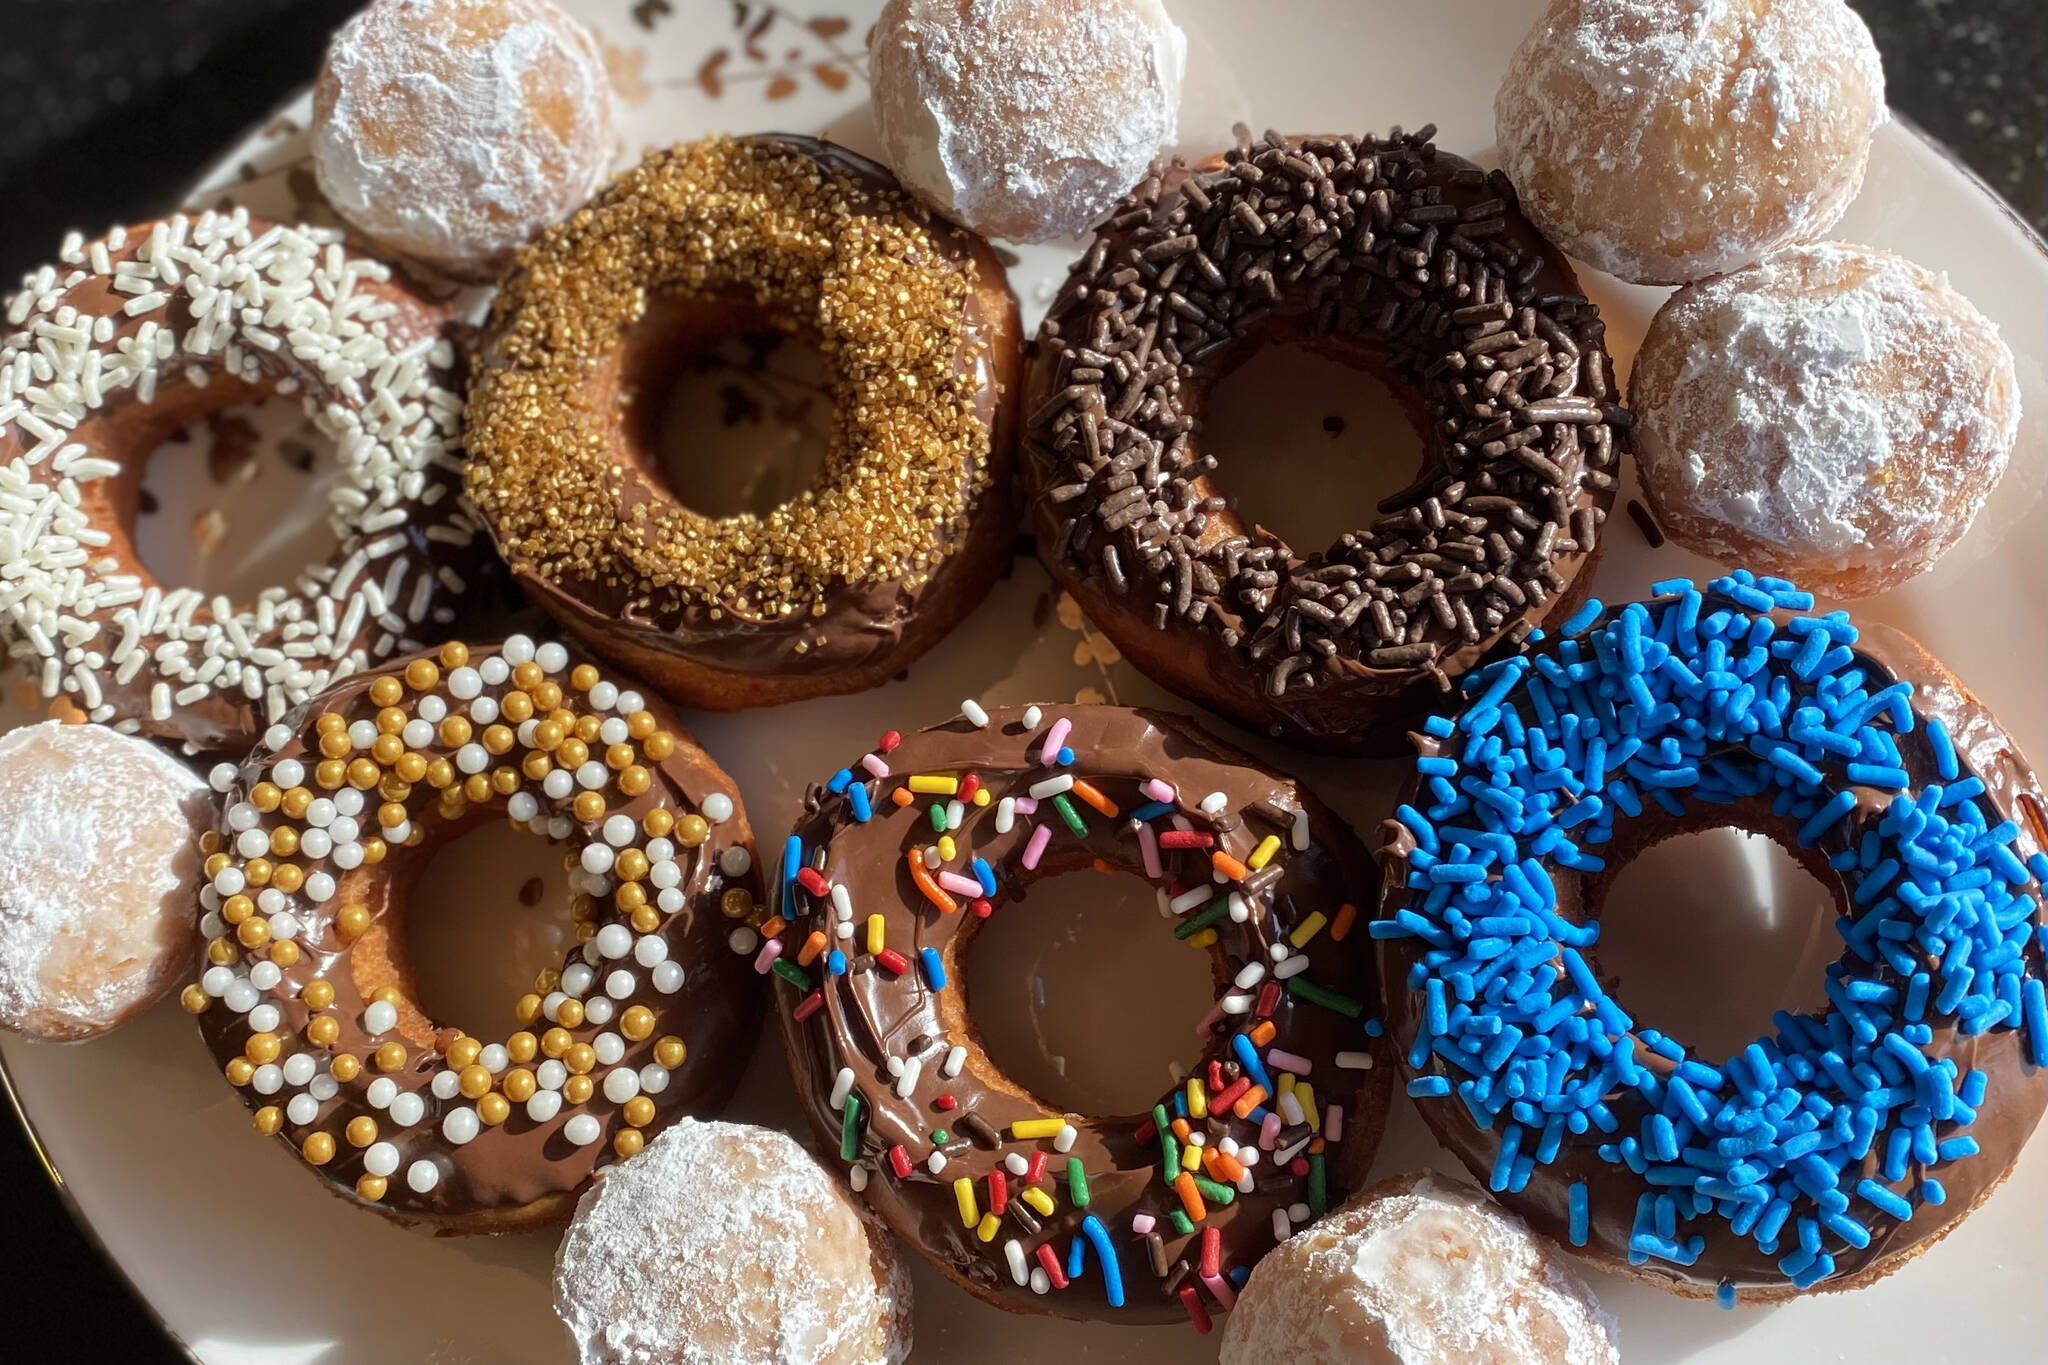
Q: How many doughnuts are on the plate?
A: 13